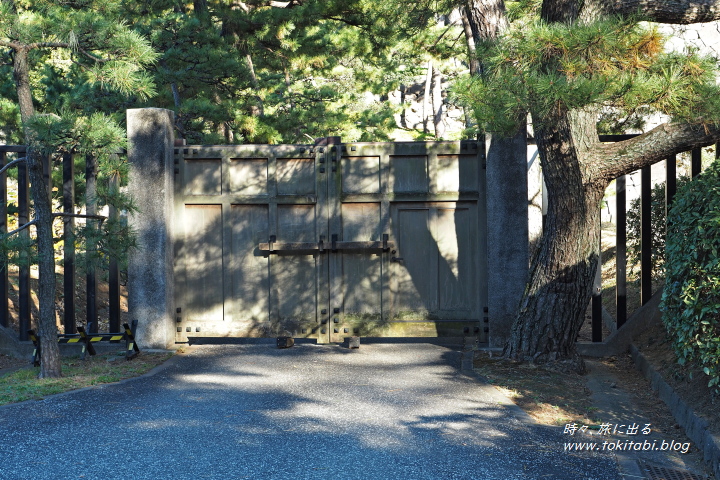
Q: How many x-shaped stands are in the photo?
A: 3